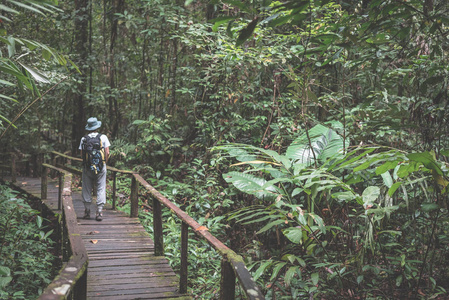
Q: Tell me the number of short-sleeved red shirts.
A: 0